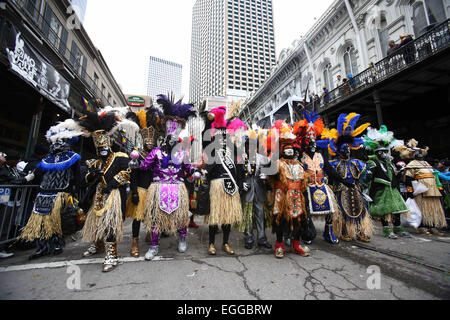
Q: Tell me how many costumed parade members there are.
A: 11